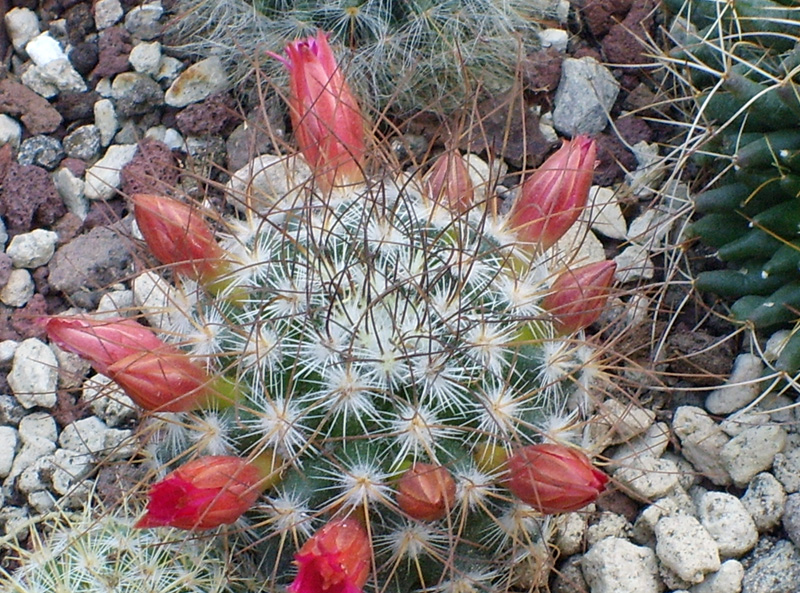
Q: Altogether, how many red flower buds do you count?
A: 11